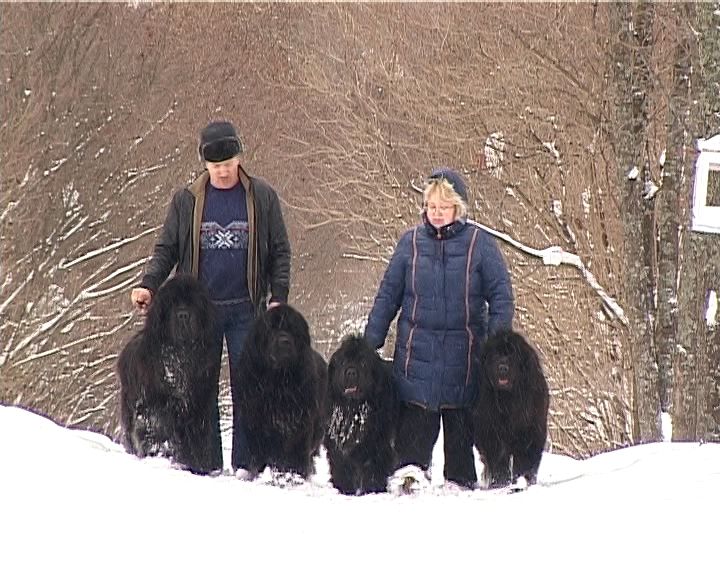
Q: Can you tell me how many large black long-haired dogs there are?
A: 4